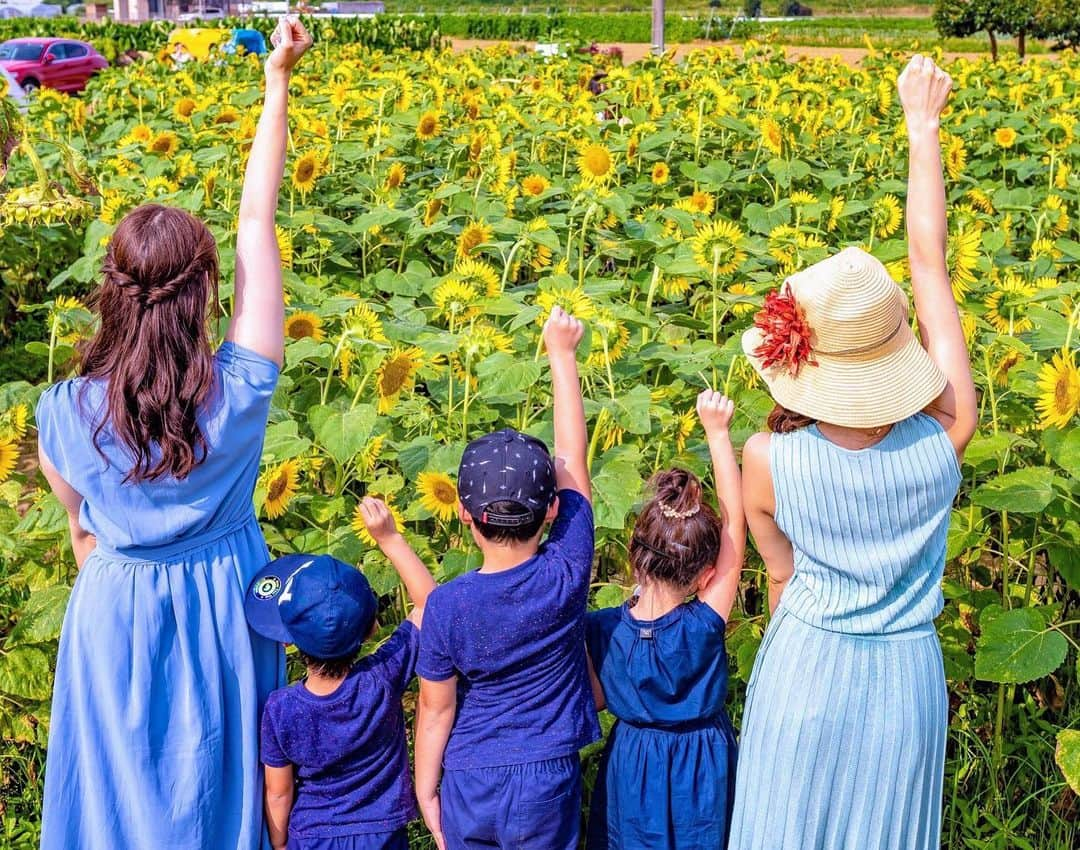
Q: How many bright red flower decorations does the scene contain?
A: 1